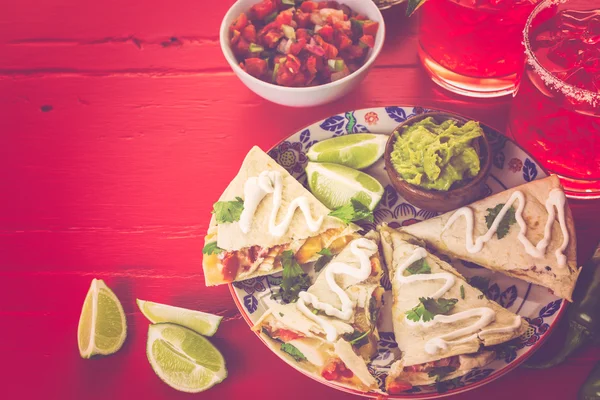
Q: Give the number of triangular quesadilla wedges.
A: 4